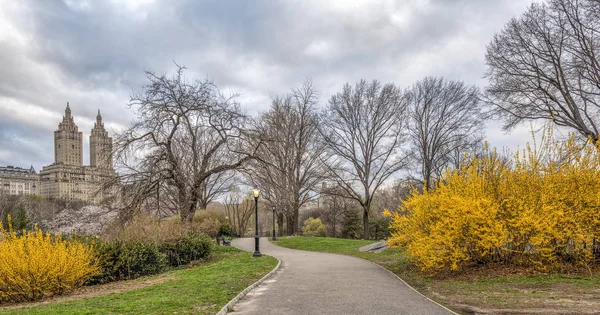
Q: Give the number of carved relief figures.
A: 0